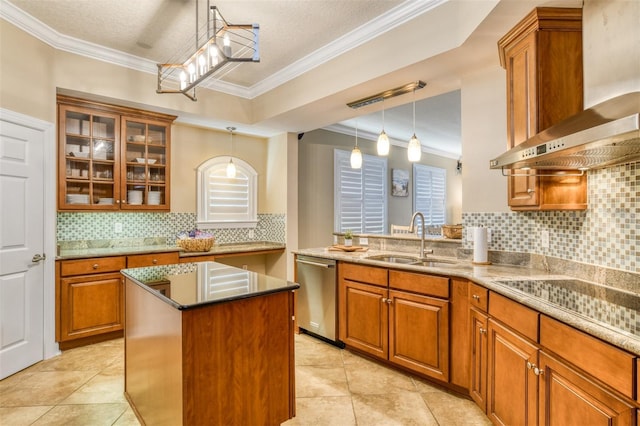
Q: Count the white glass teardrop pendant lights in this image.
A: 4